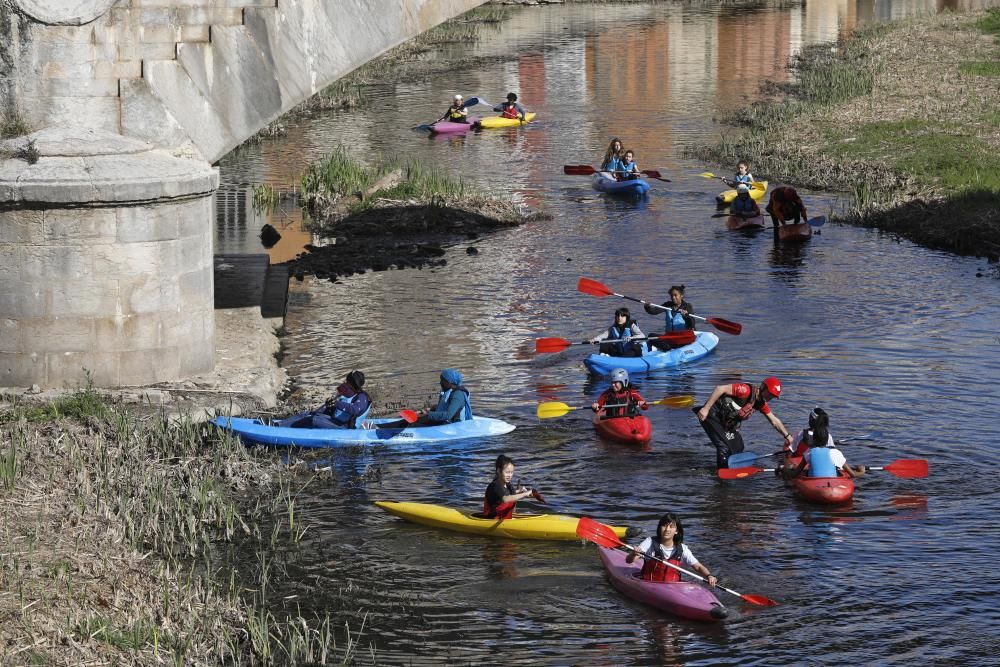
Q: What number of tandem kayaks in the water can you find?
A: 4